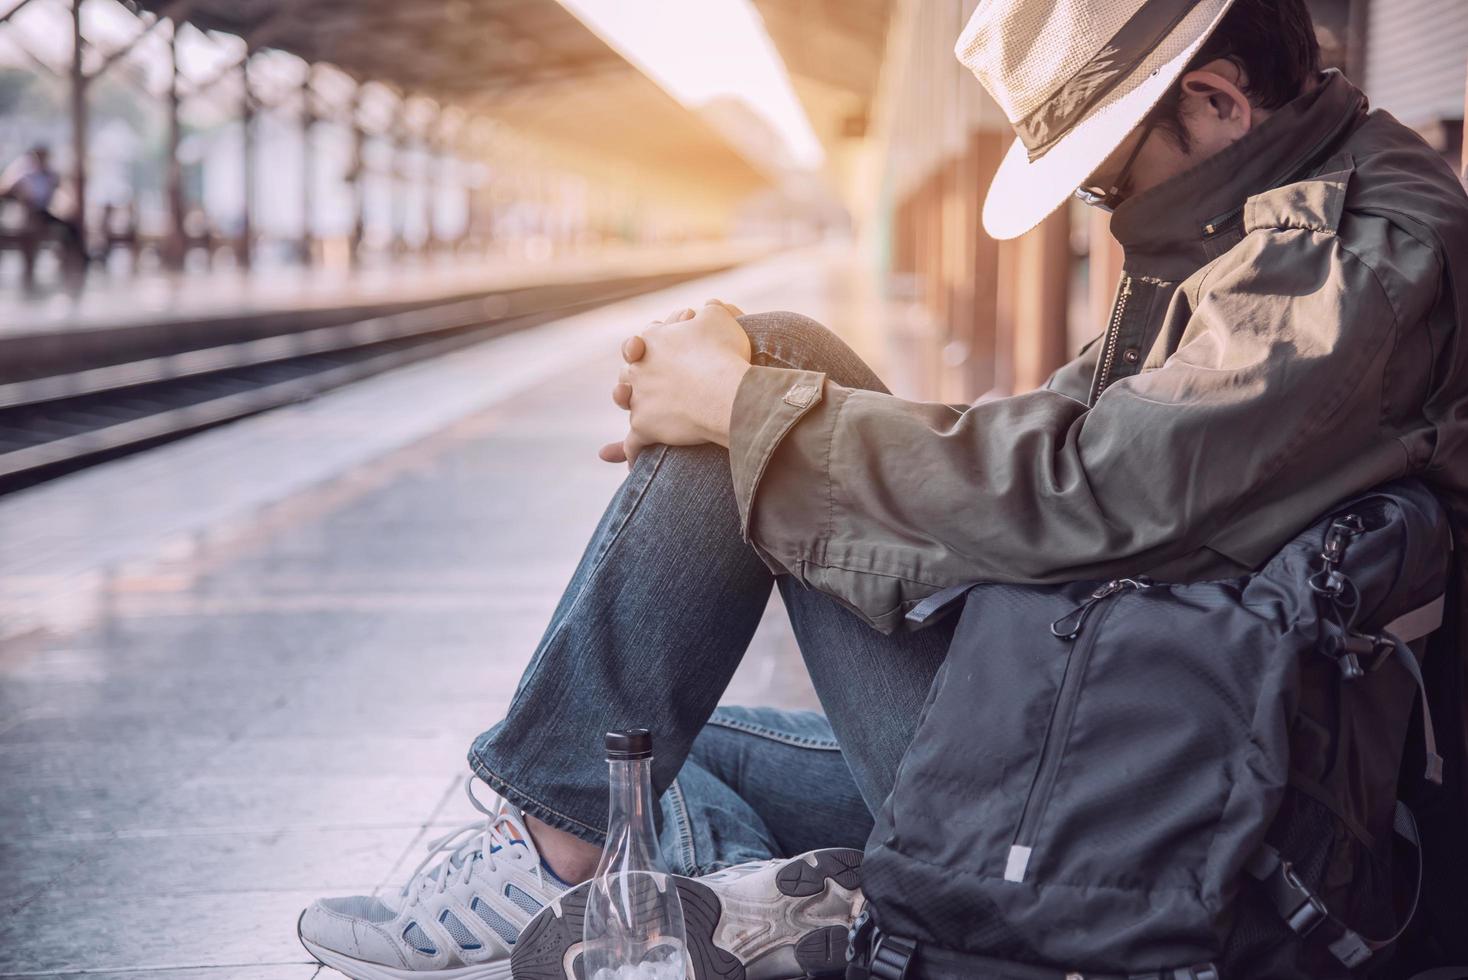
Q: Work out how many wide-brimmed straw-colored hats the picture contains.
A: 1